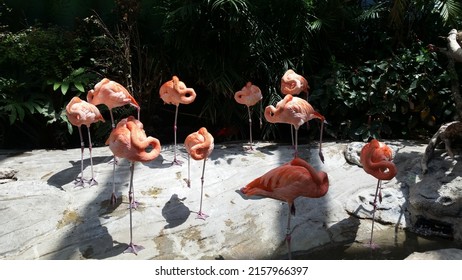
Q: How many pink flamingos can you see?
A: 10